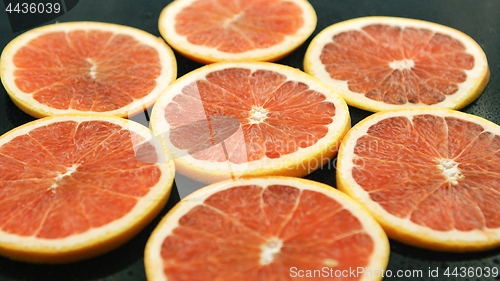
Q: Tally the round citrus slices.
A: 7